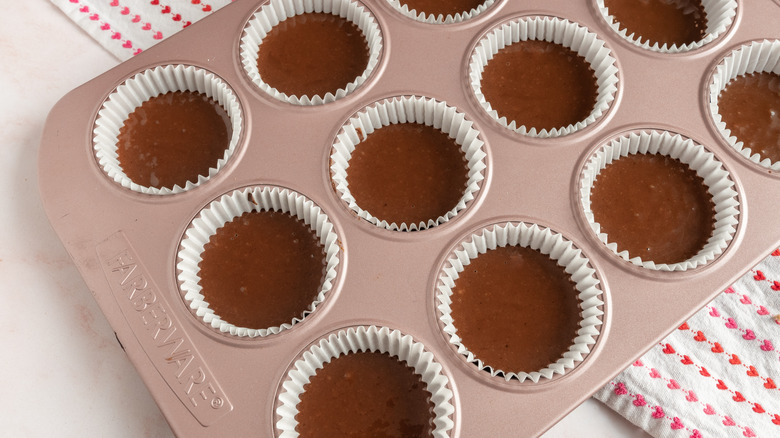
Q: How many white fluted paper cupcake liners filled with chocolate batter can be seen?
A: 11